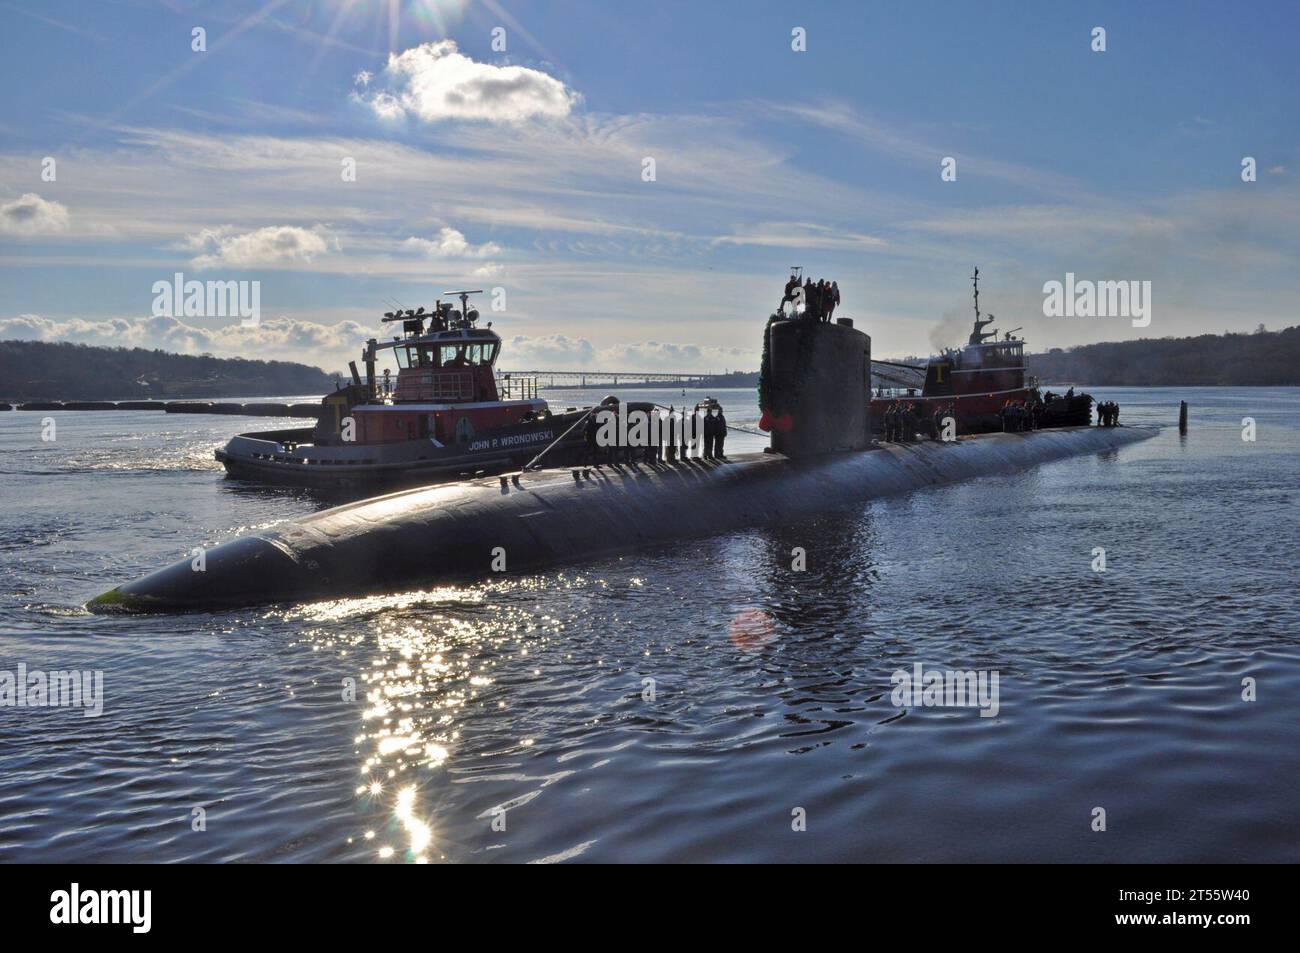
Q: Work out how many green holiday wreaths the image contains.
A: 1